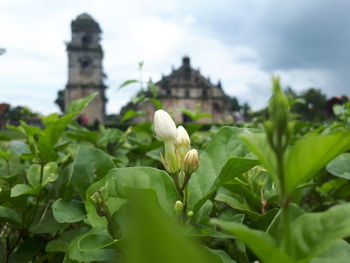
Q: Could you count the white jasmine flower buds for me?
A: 3